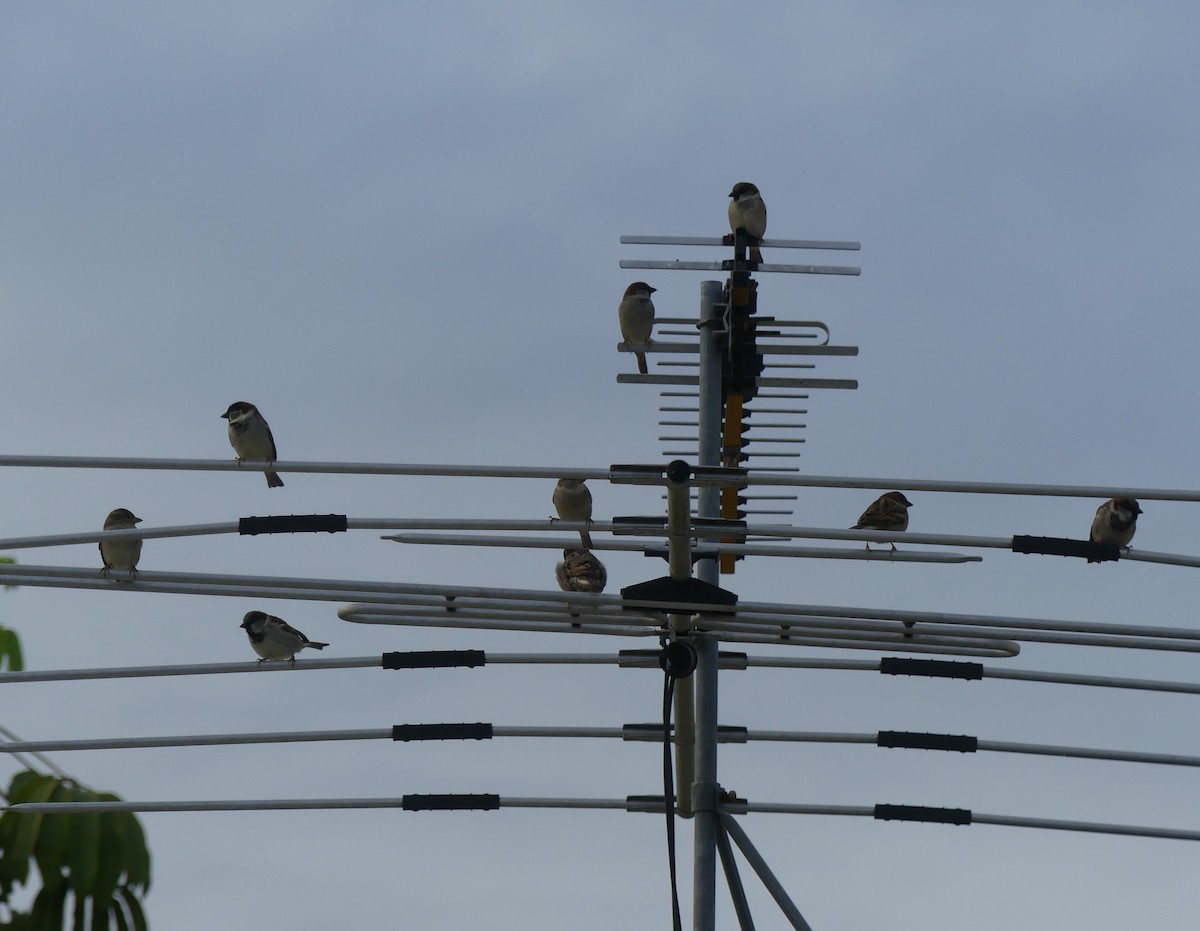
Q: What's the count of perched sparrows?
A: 9